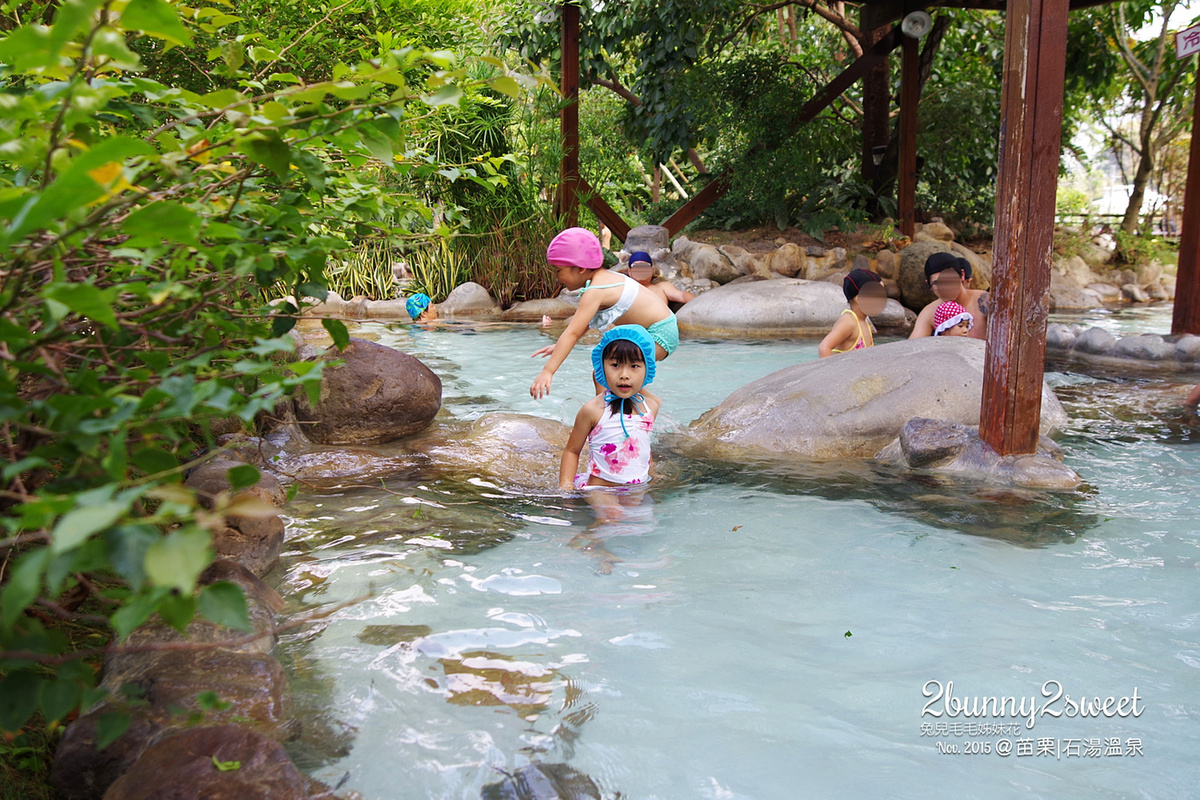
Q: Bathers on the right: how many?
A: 4